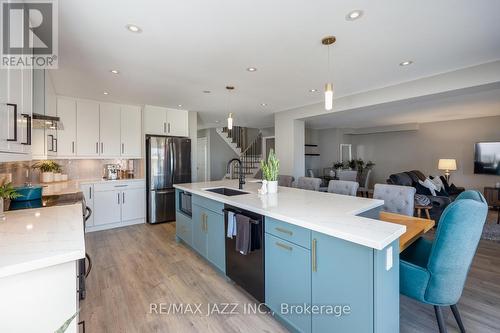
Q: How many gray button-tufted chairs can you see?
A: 4